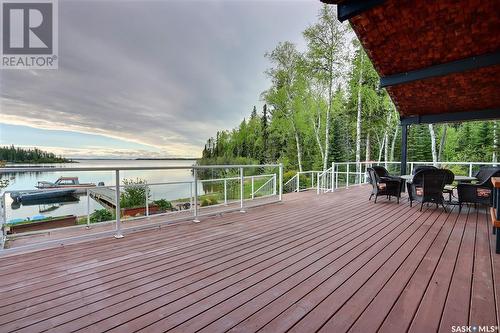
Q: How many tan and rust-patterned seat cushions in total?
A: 3